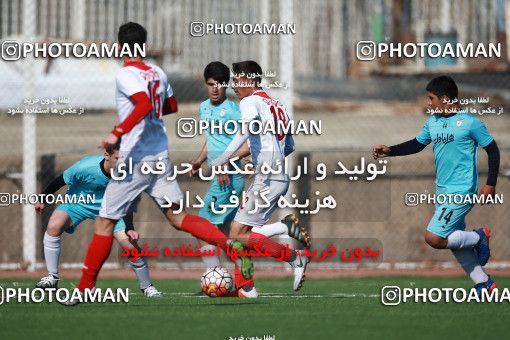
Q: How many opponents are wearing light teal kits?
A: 3